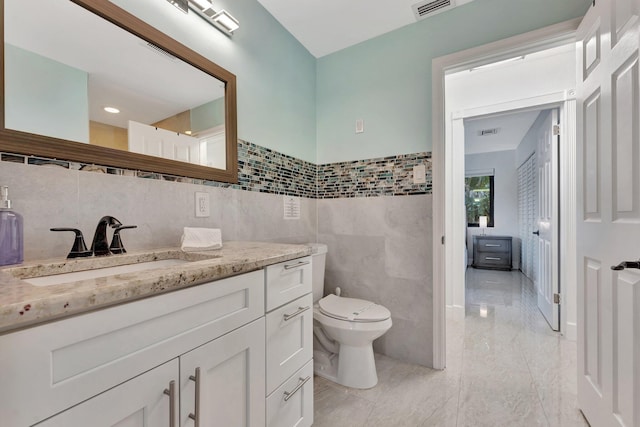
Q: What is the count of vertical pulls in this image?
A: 2